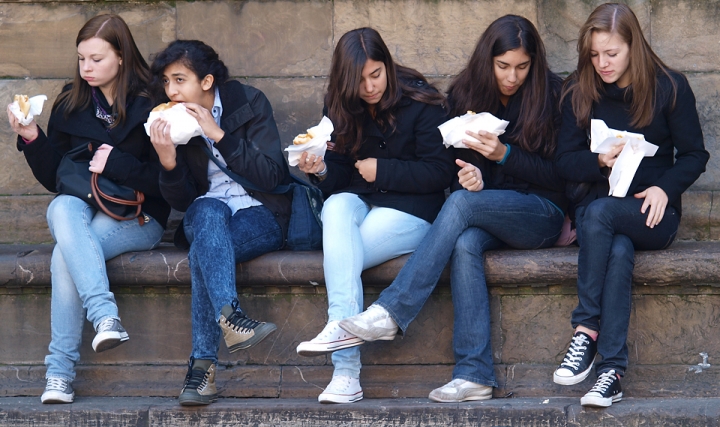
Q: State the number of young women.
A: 5